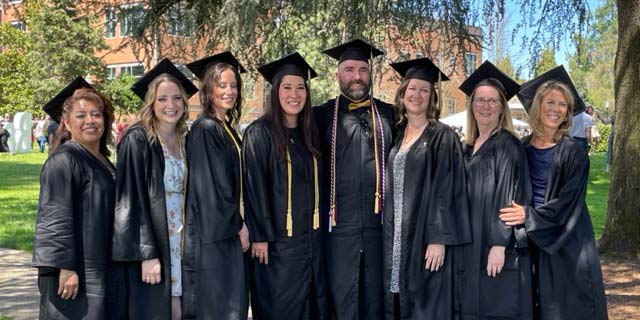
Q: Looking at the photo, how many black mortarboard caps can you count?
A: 8